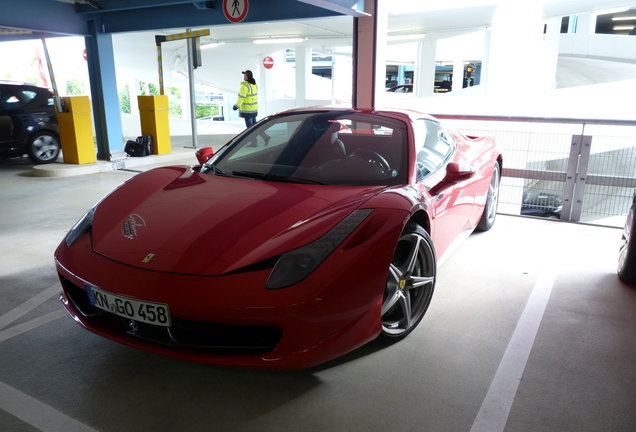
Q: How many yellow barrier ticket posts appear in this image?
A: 2